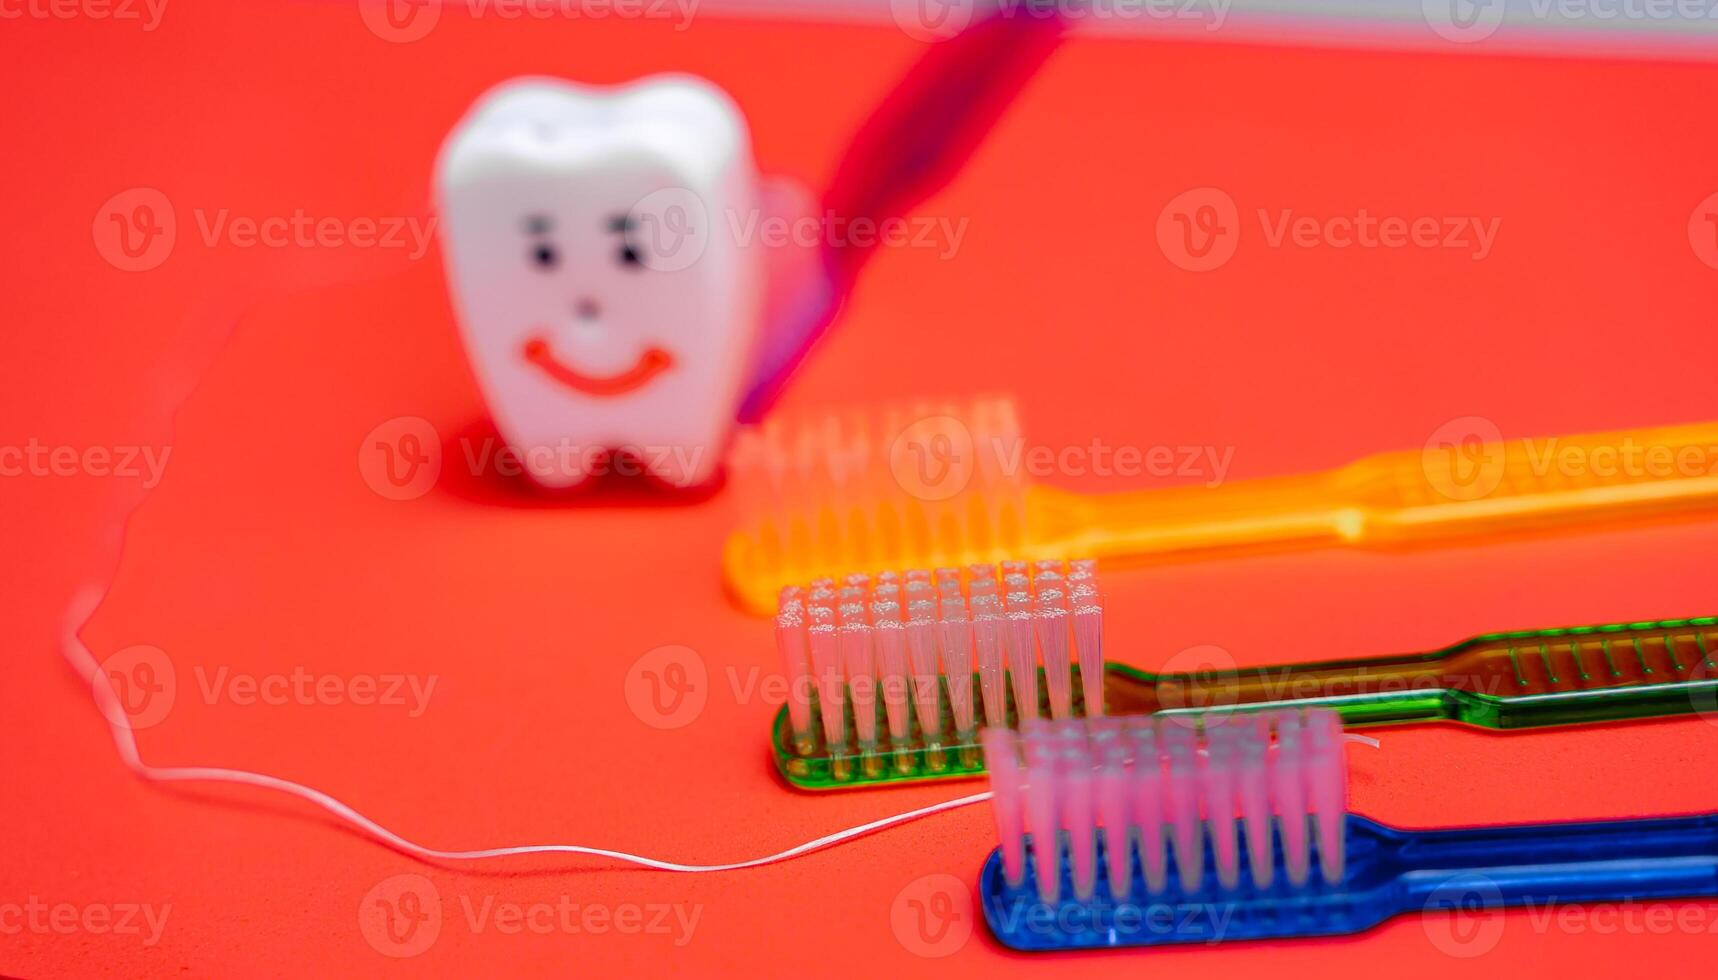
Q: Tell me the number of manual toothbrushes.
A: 4